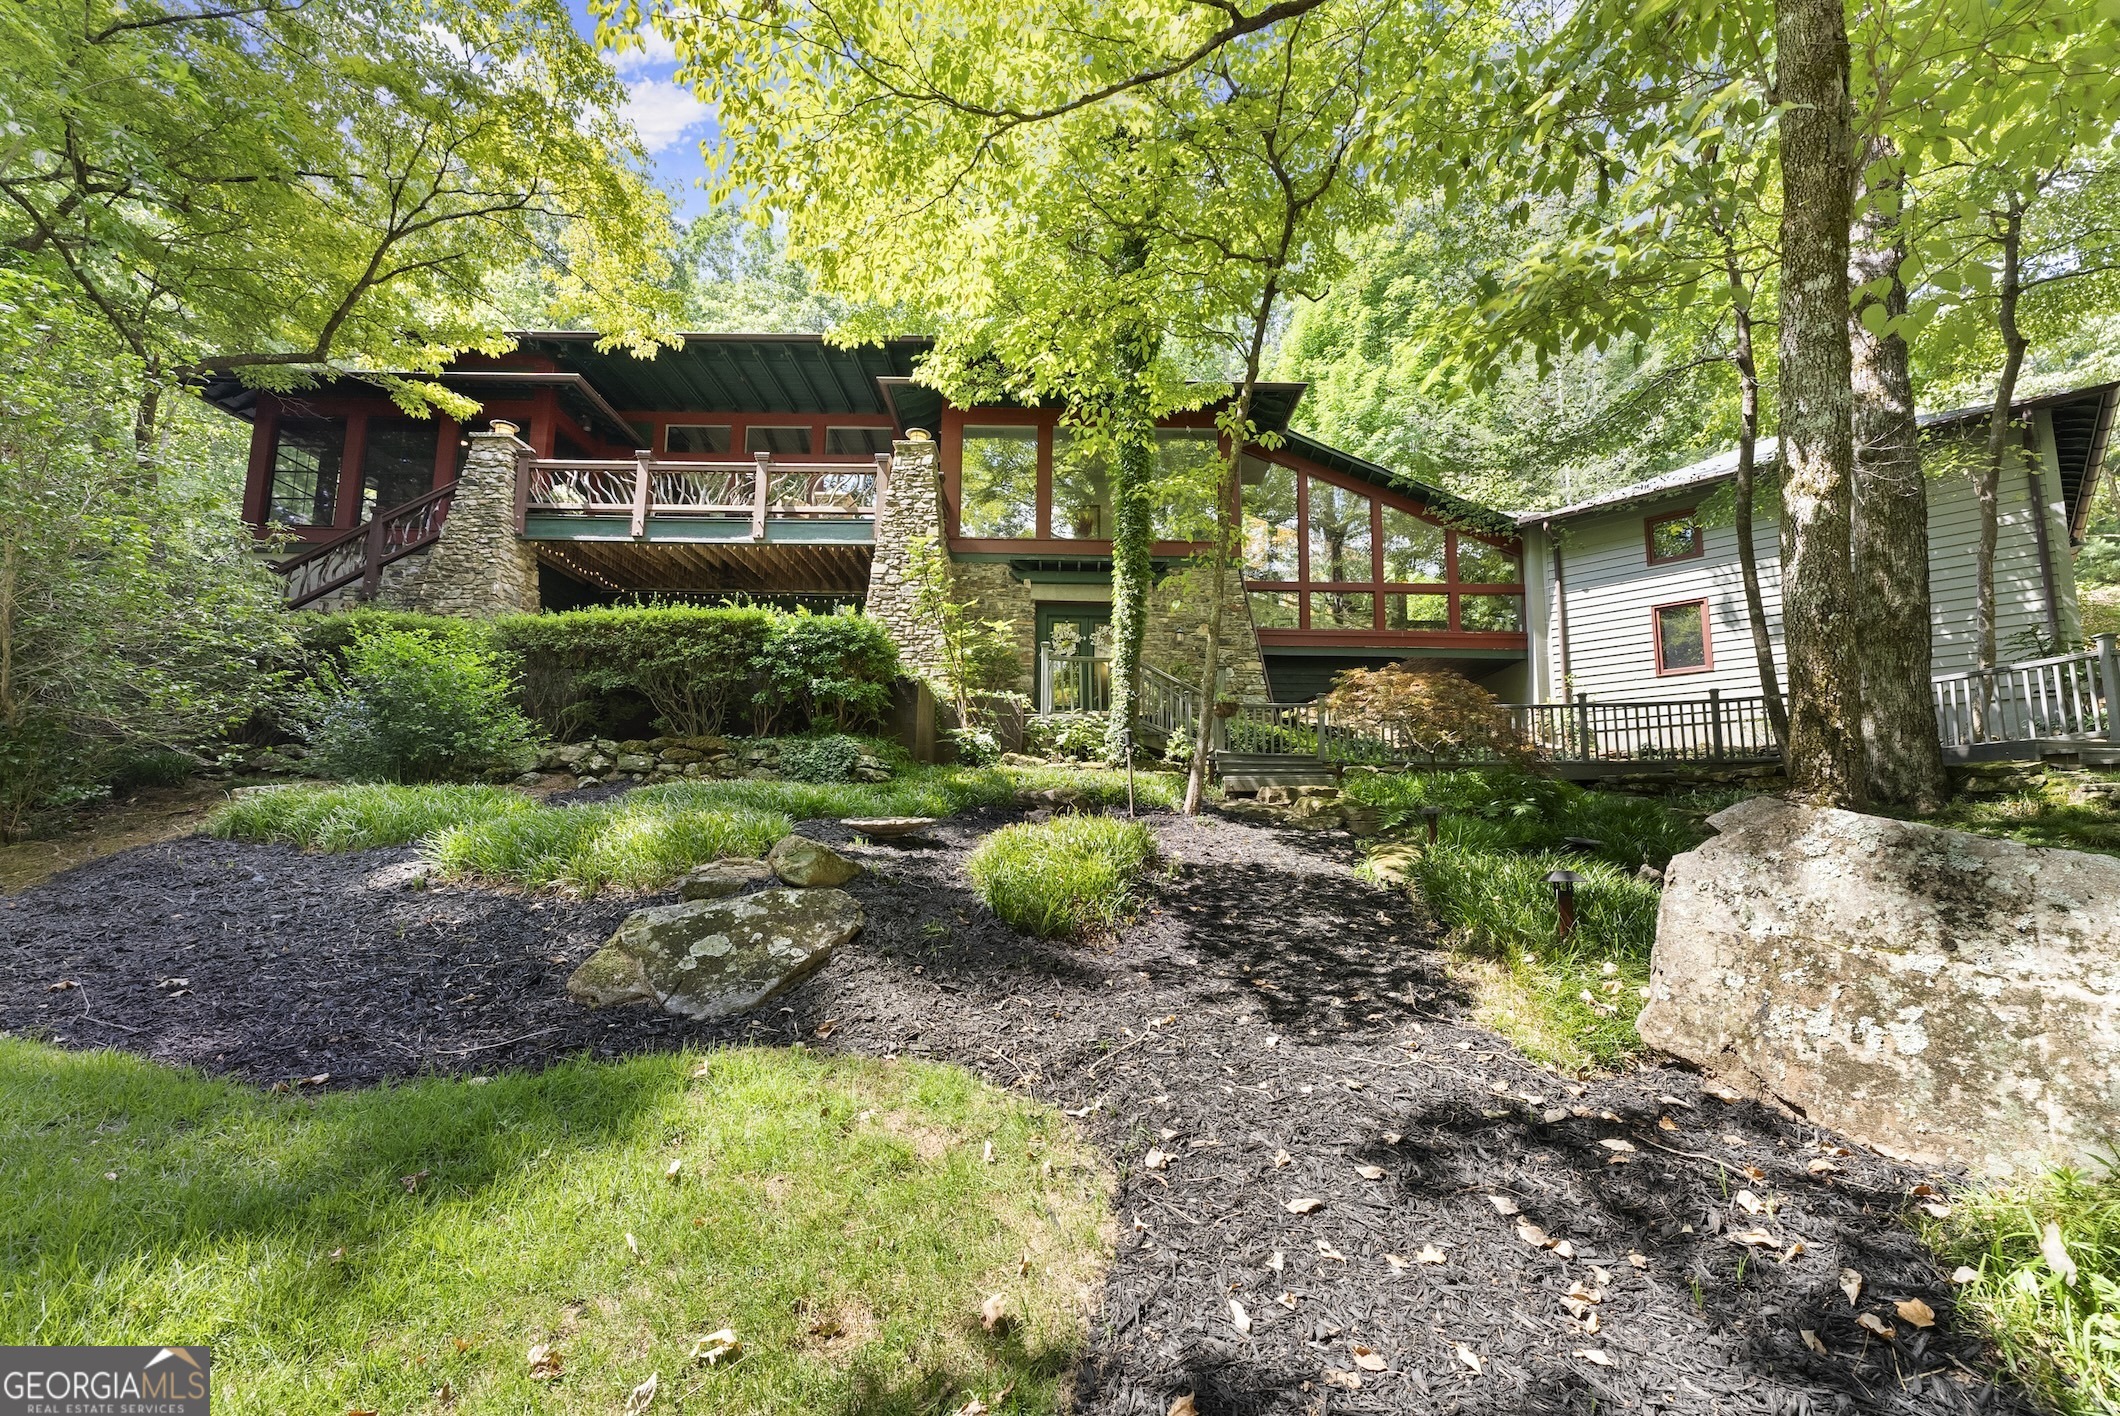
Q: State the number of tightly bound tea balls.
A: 0